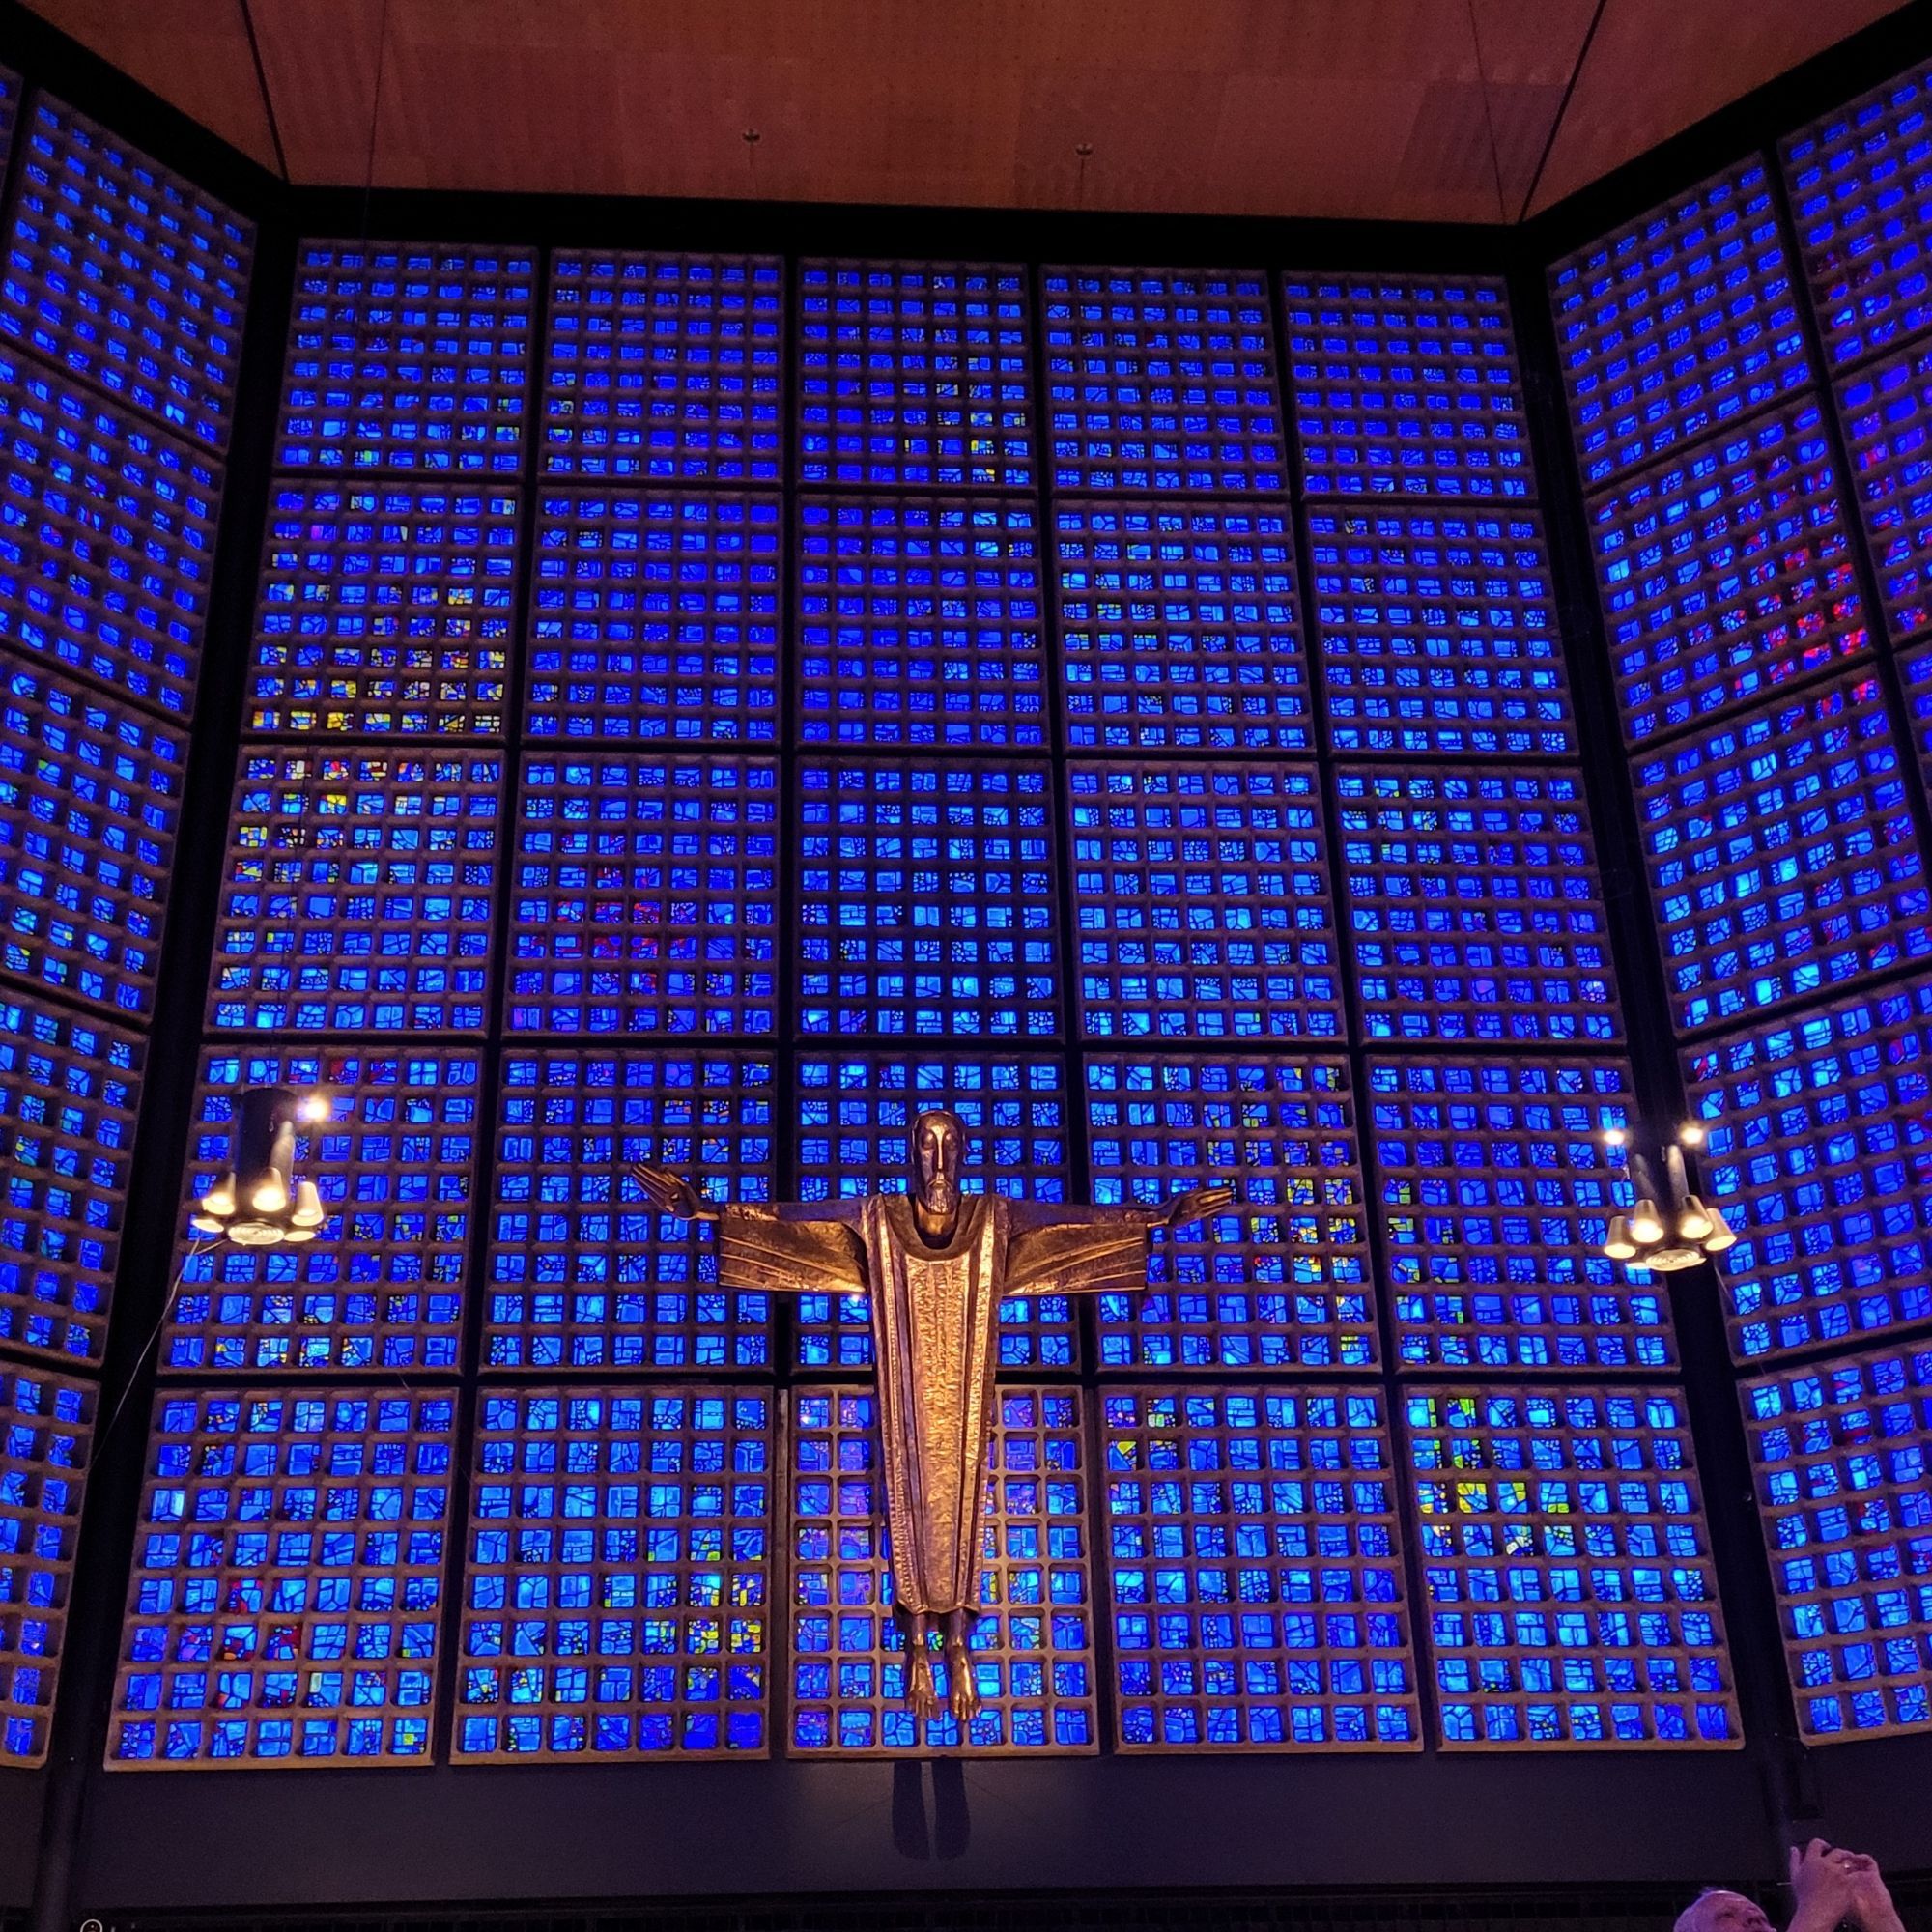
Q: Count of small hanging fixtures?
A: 2